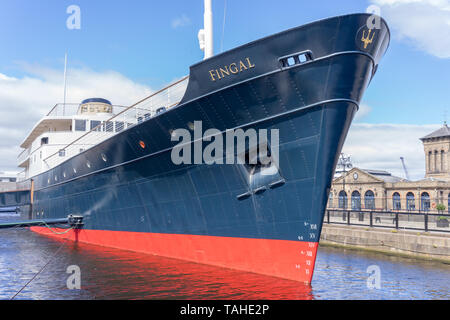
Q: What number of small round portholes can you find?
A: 9